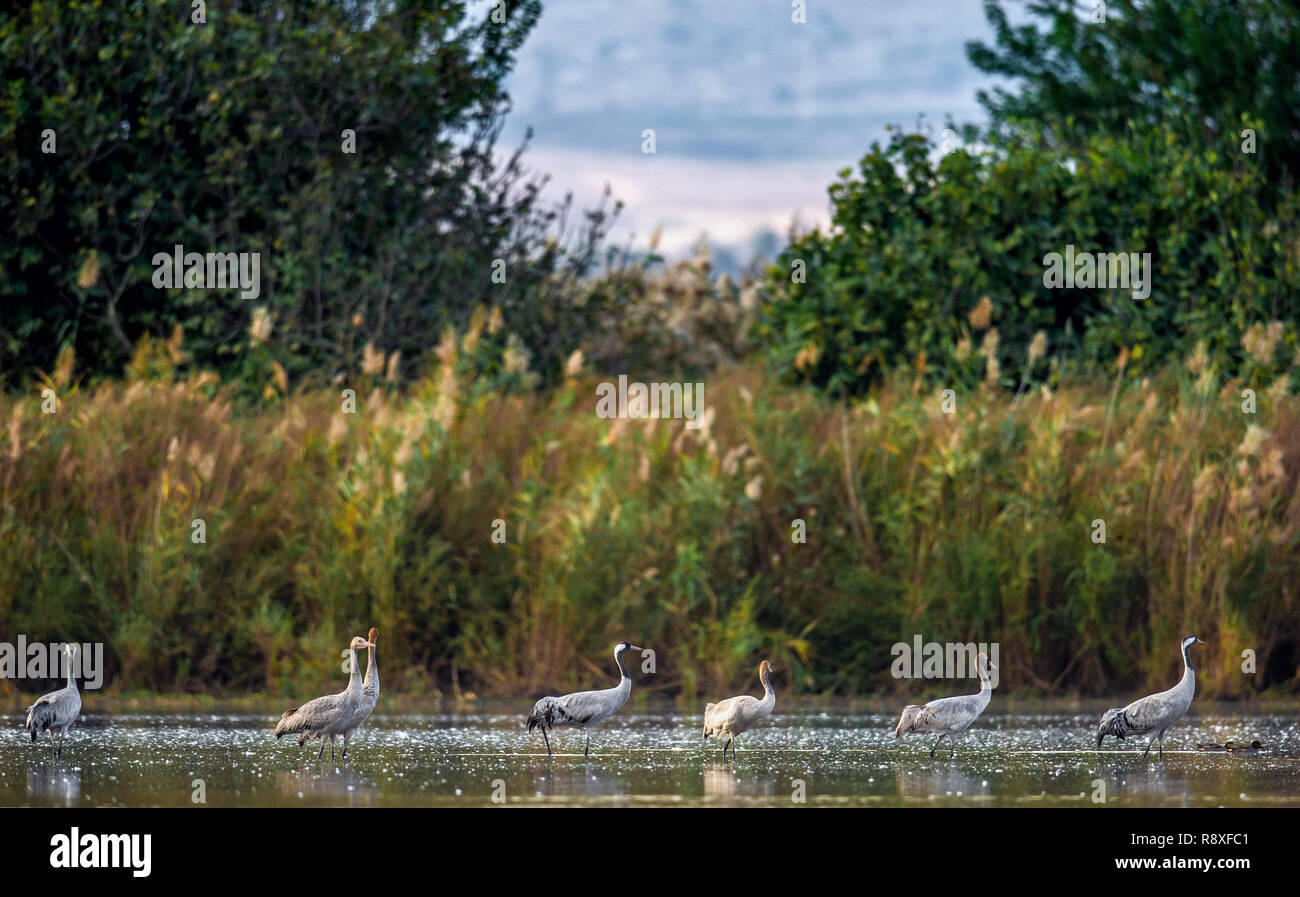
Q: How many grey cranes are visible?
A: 7